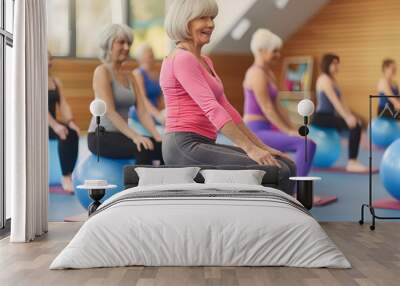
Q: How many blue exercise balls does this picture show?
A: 5